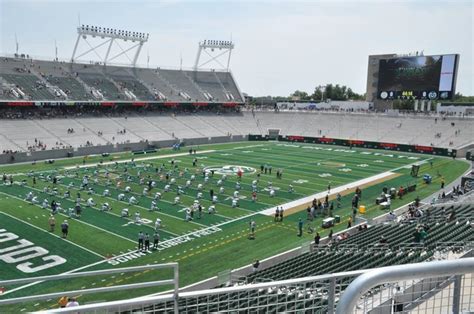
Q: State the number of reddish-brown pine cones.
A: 0